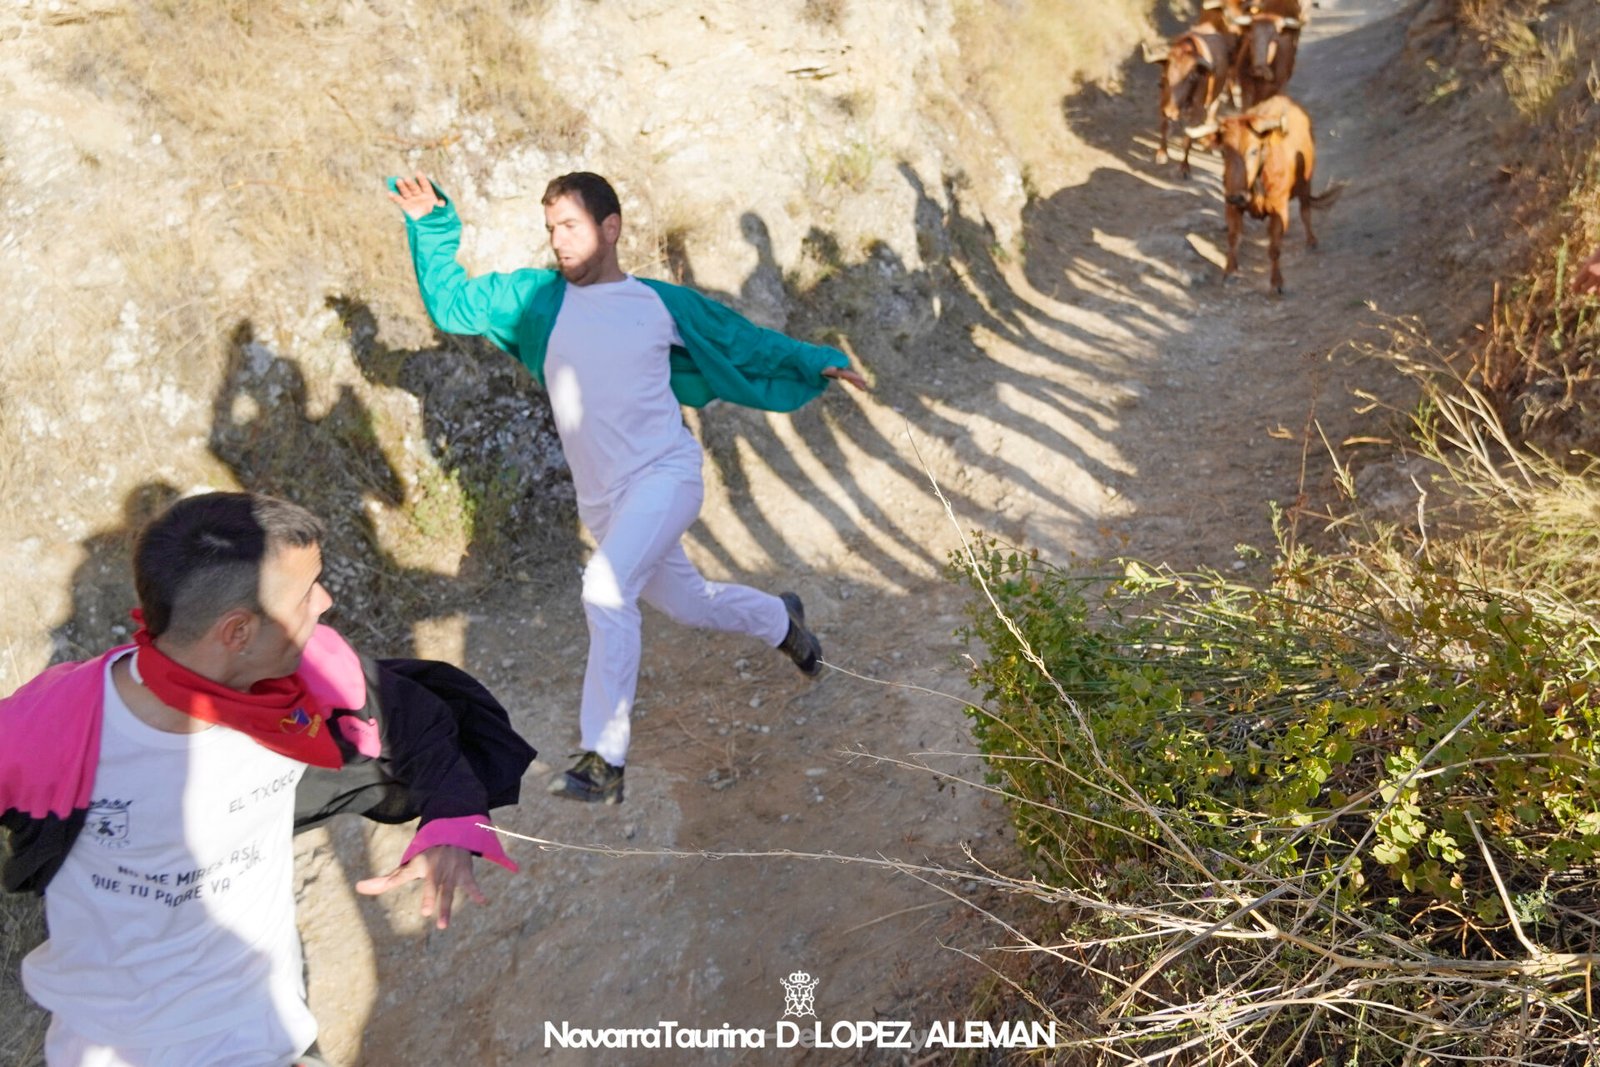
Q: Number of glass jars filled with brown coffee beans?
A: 0